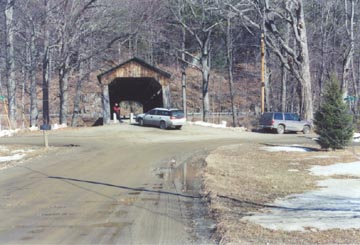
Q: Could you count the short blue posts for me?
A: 0